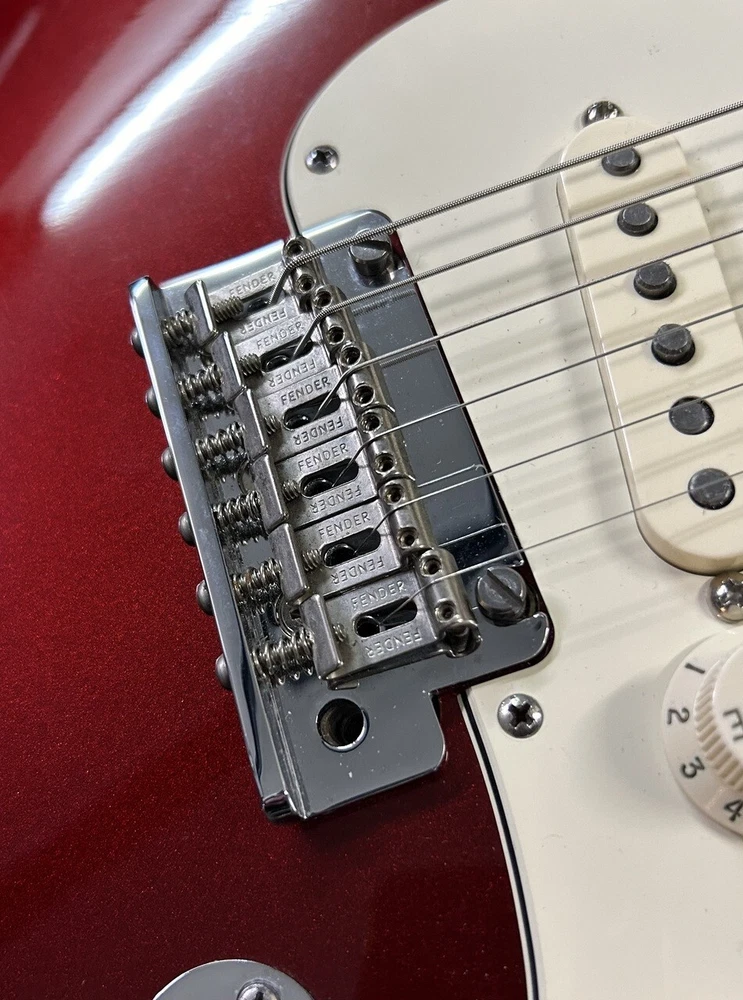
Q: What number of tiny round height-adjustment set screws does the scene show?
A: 12